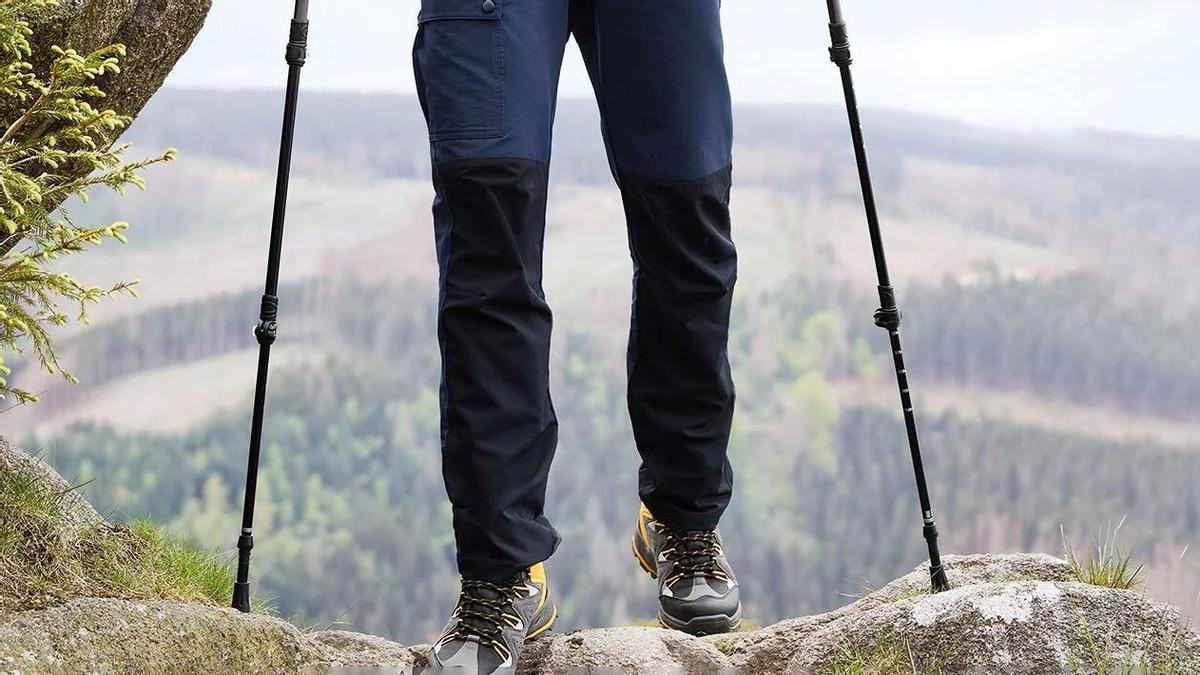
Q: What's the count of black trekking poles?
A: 2